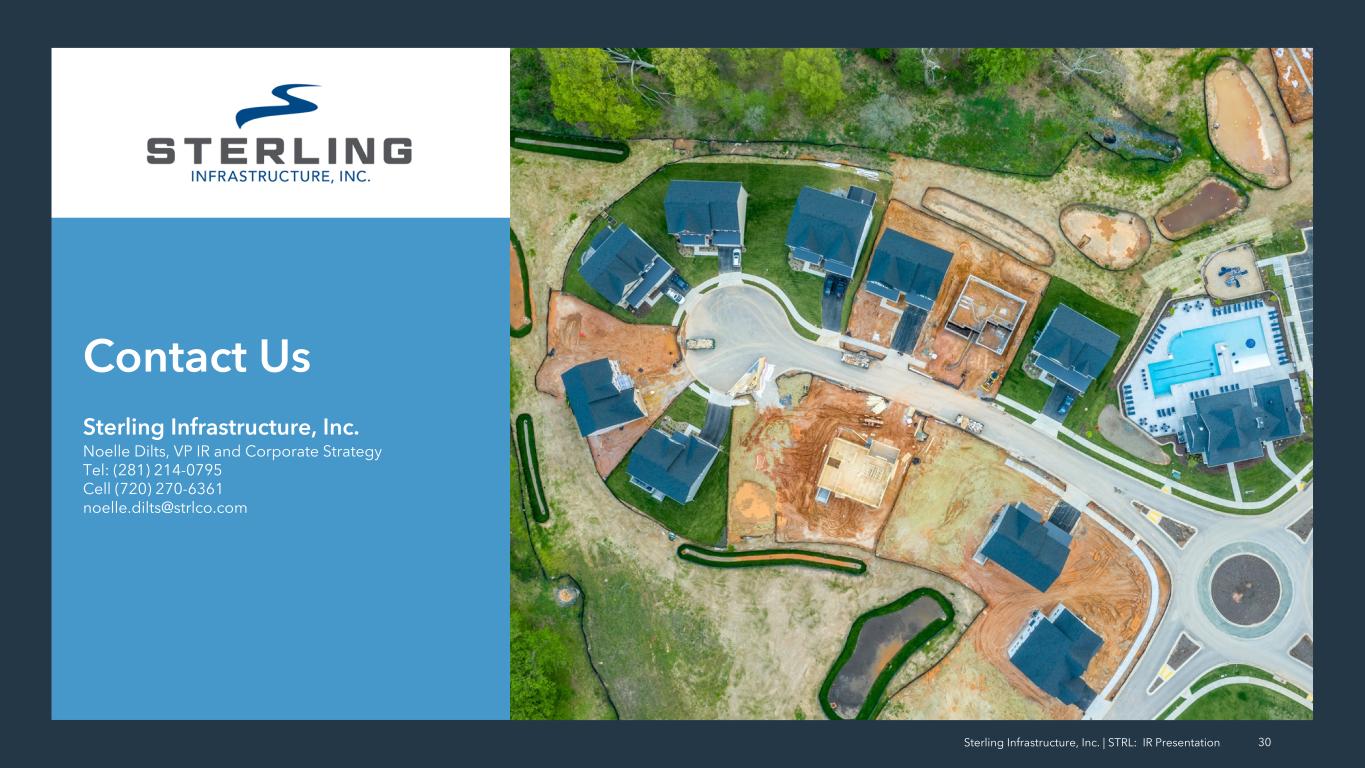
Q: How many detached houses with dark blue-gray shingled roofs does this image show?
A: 9